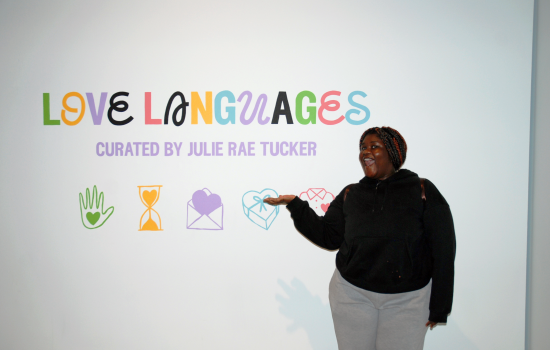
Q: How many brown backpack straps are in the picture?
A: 2